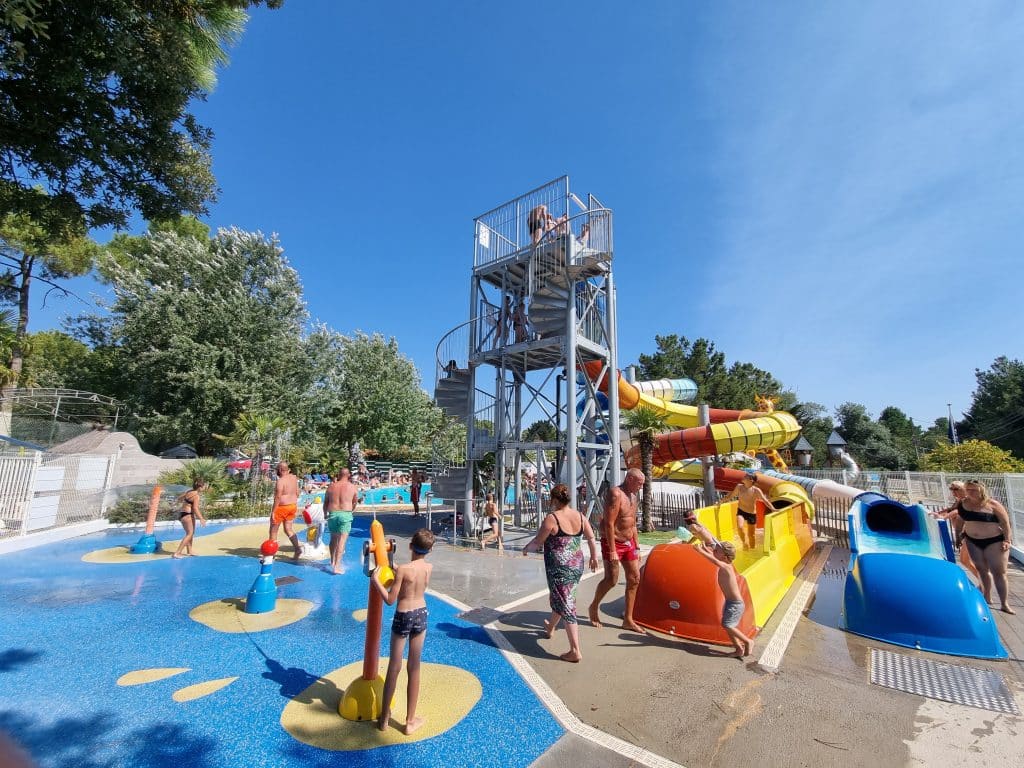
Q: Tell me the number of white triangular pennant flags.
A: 0